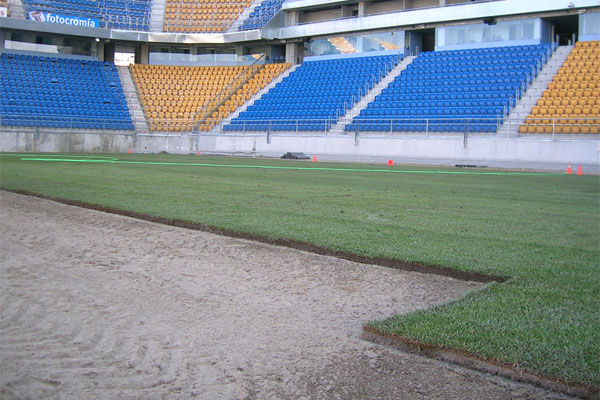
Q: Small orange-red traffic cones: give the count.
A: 6